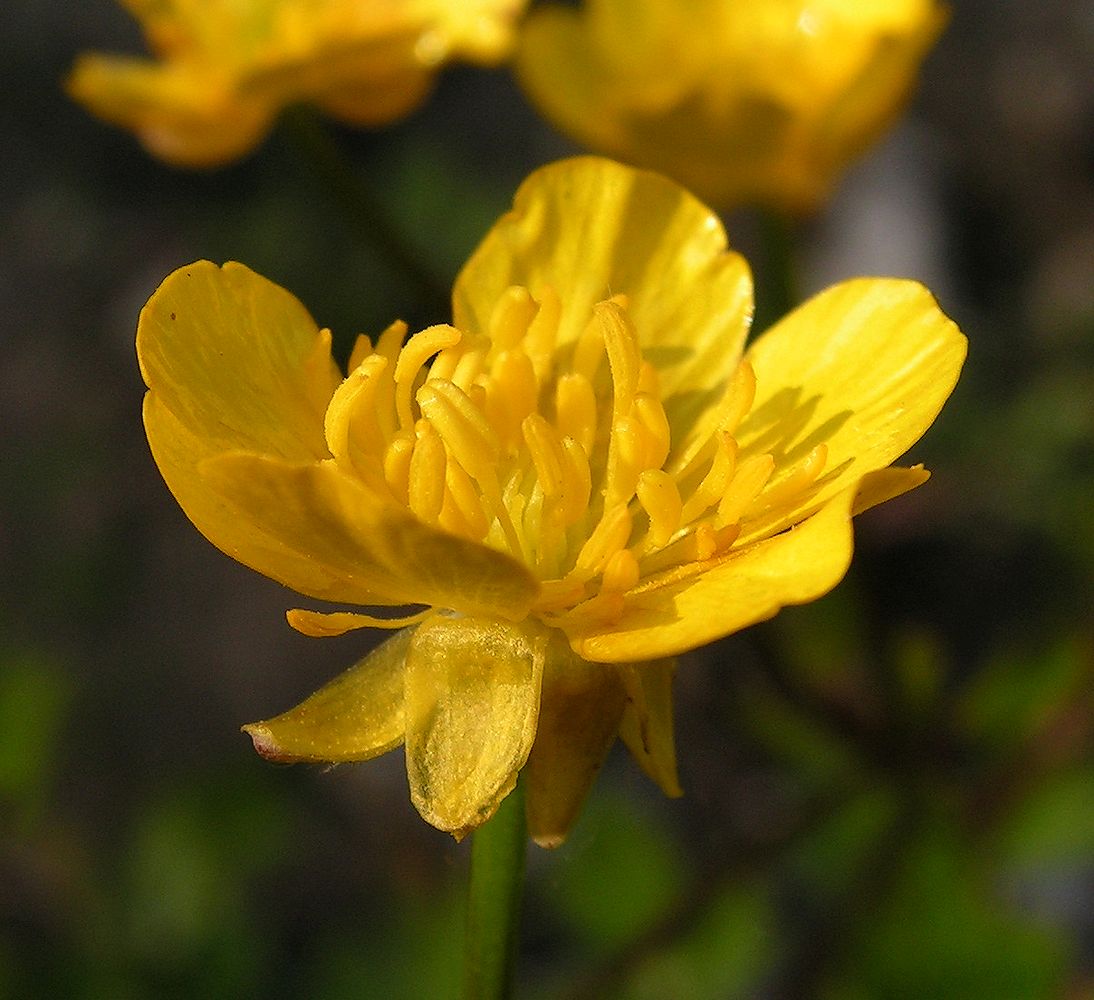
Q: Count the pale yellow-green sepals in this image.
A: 4